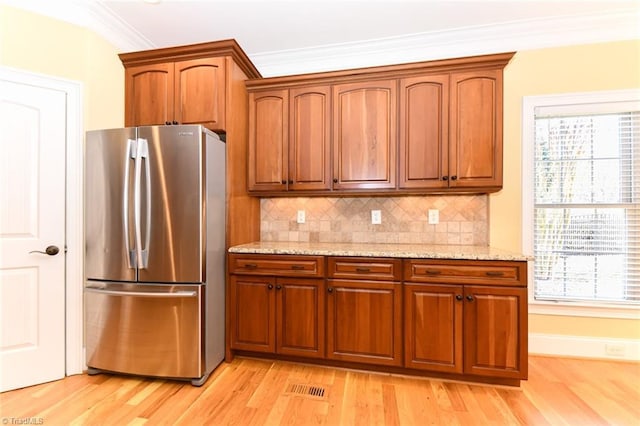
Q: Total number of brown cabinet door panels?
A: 12